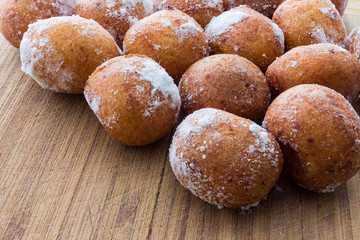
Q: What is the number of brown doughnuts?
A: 15